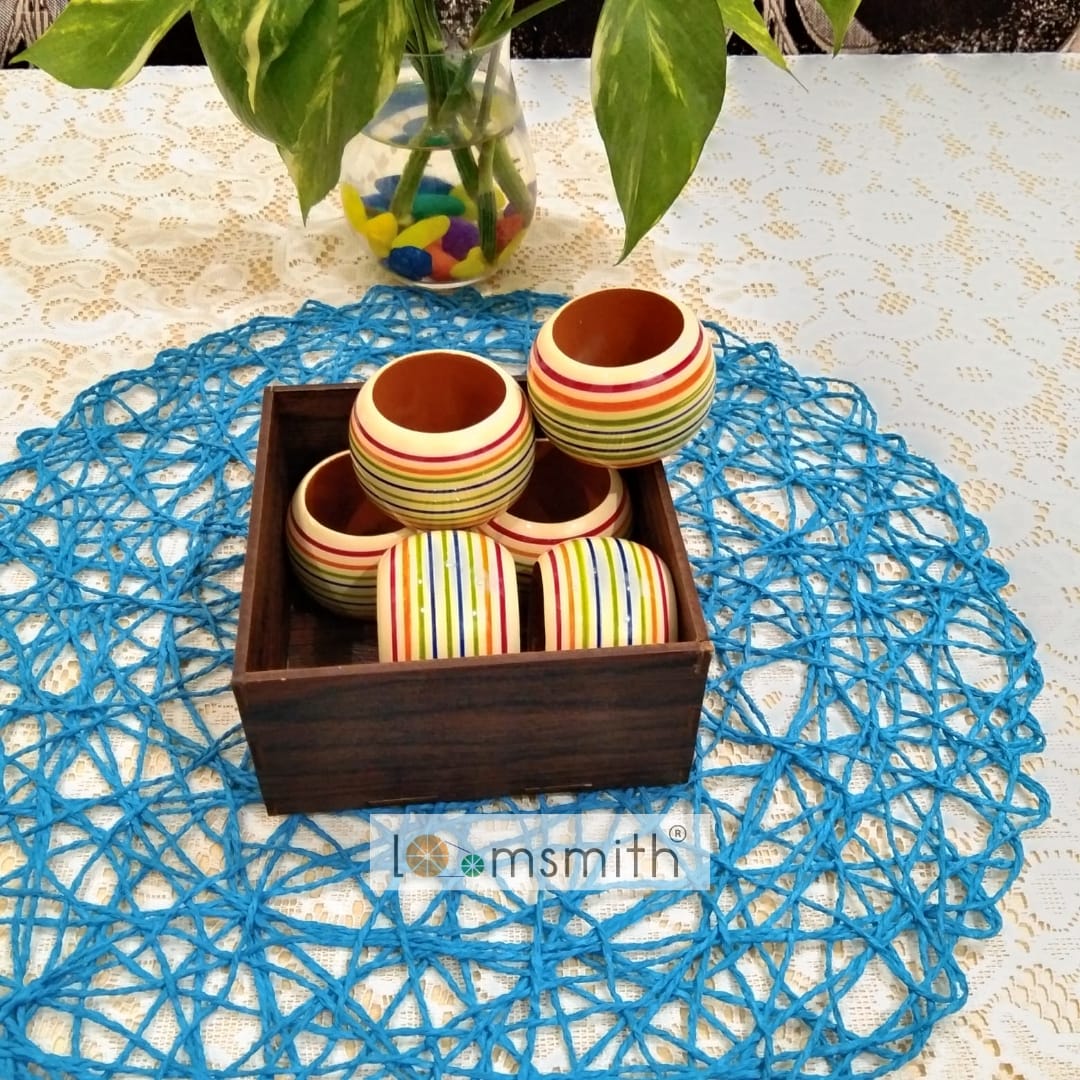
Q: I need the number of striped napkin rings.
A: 6